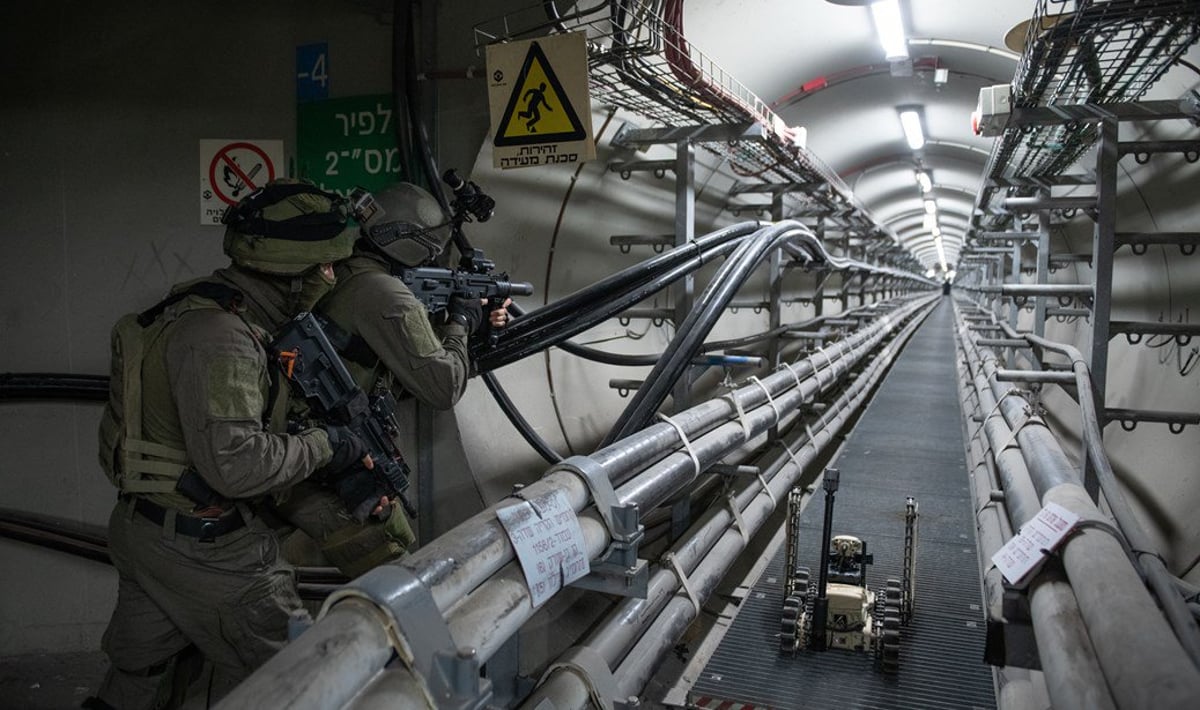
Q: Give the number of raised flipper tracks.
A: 2